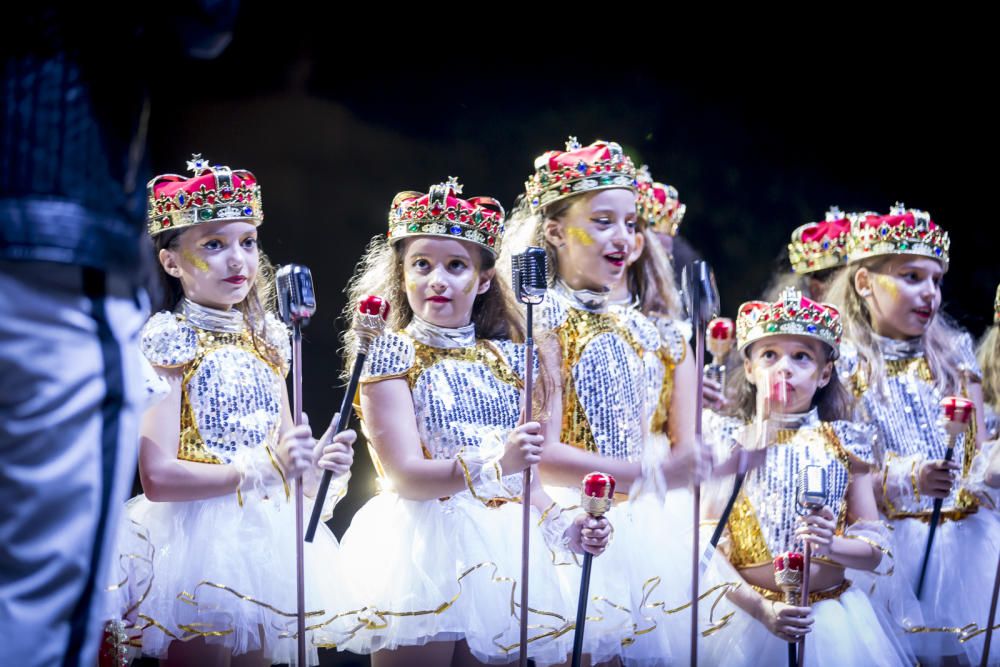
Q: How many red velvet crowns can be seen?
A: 7